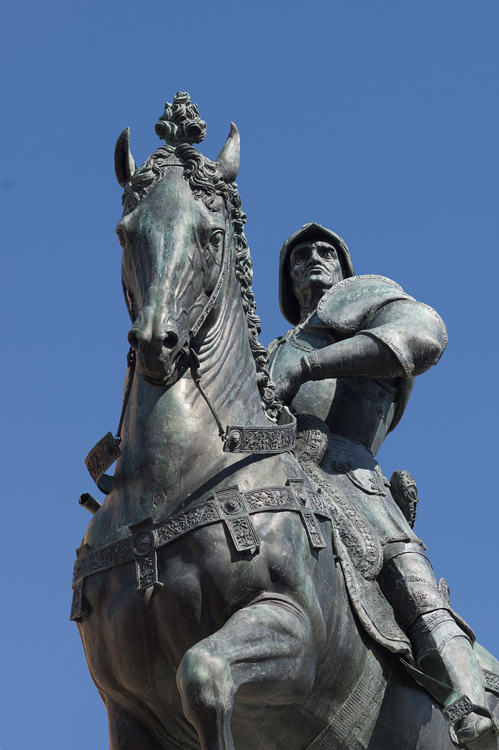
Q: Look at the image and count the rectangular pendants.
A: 4